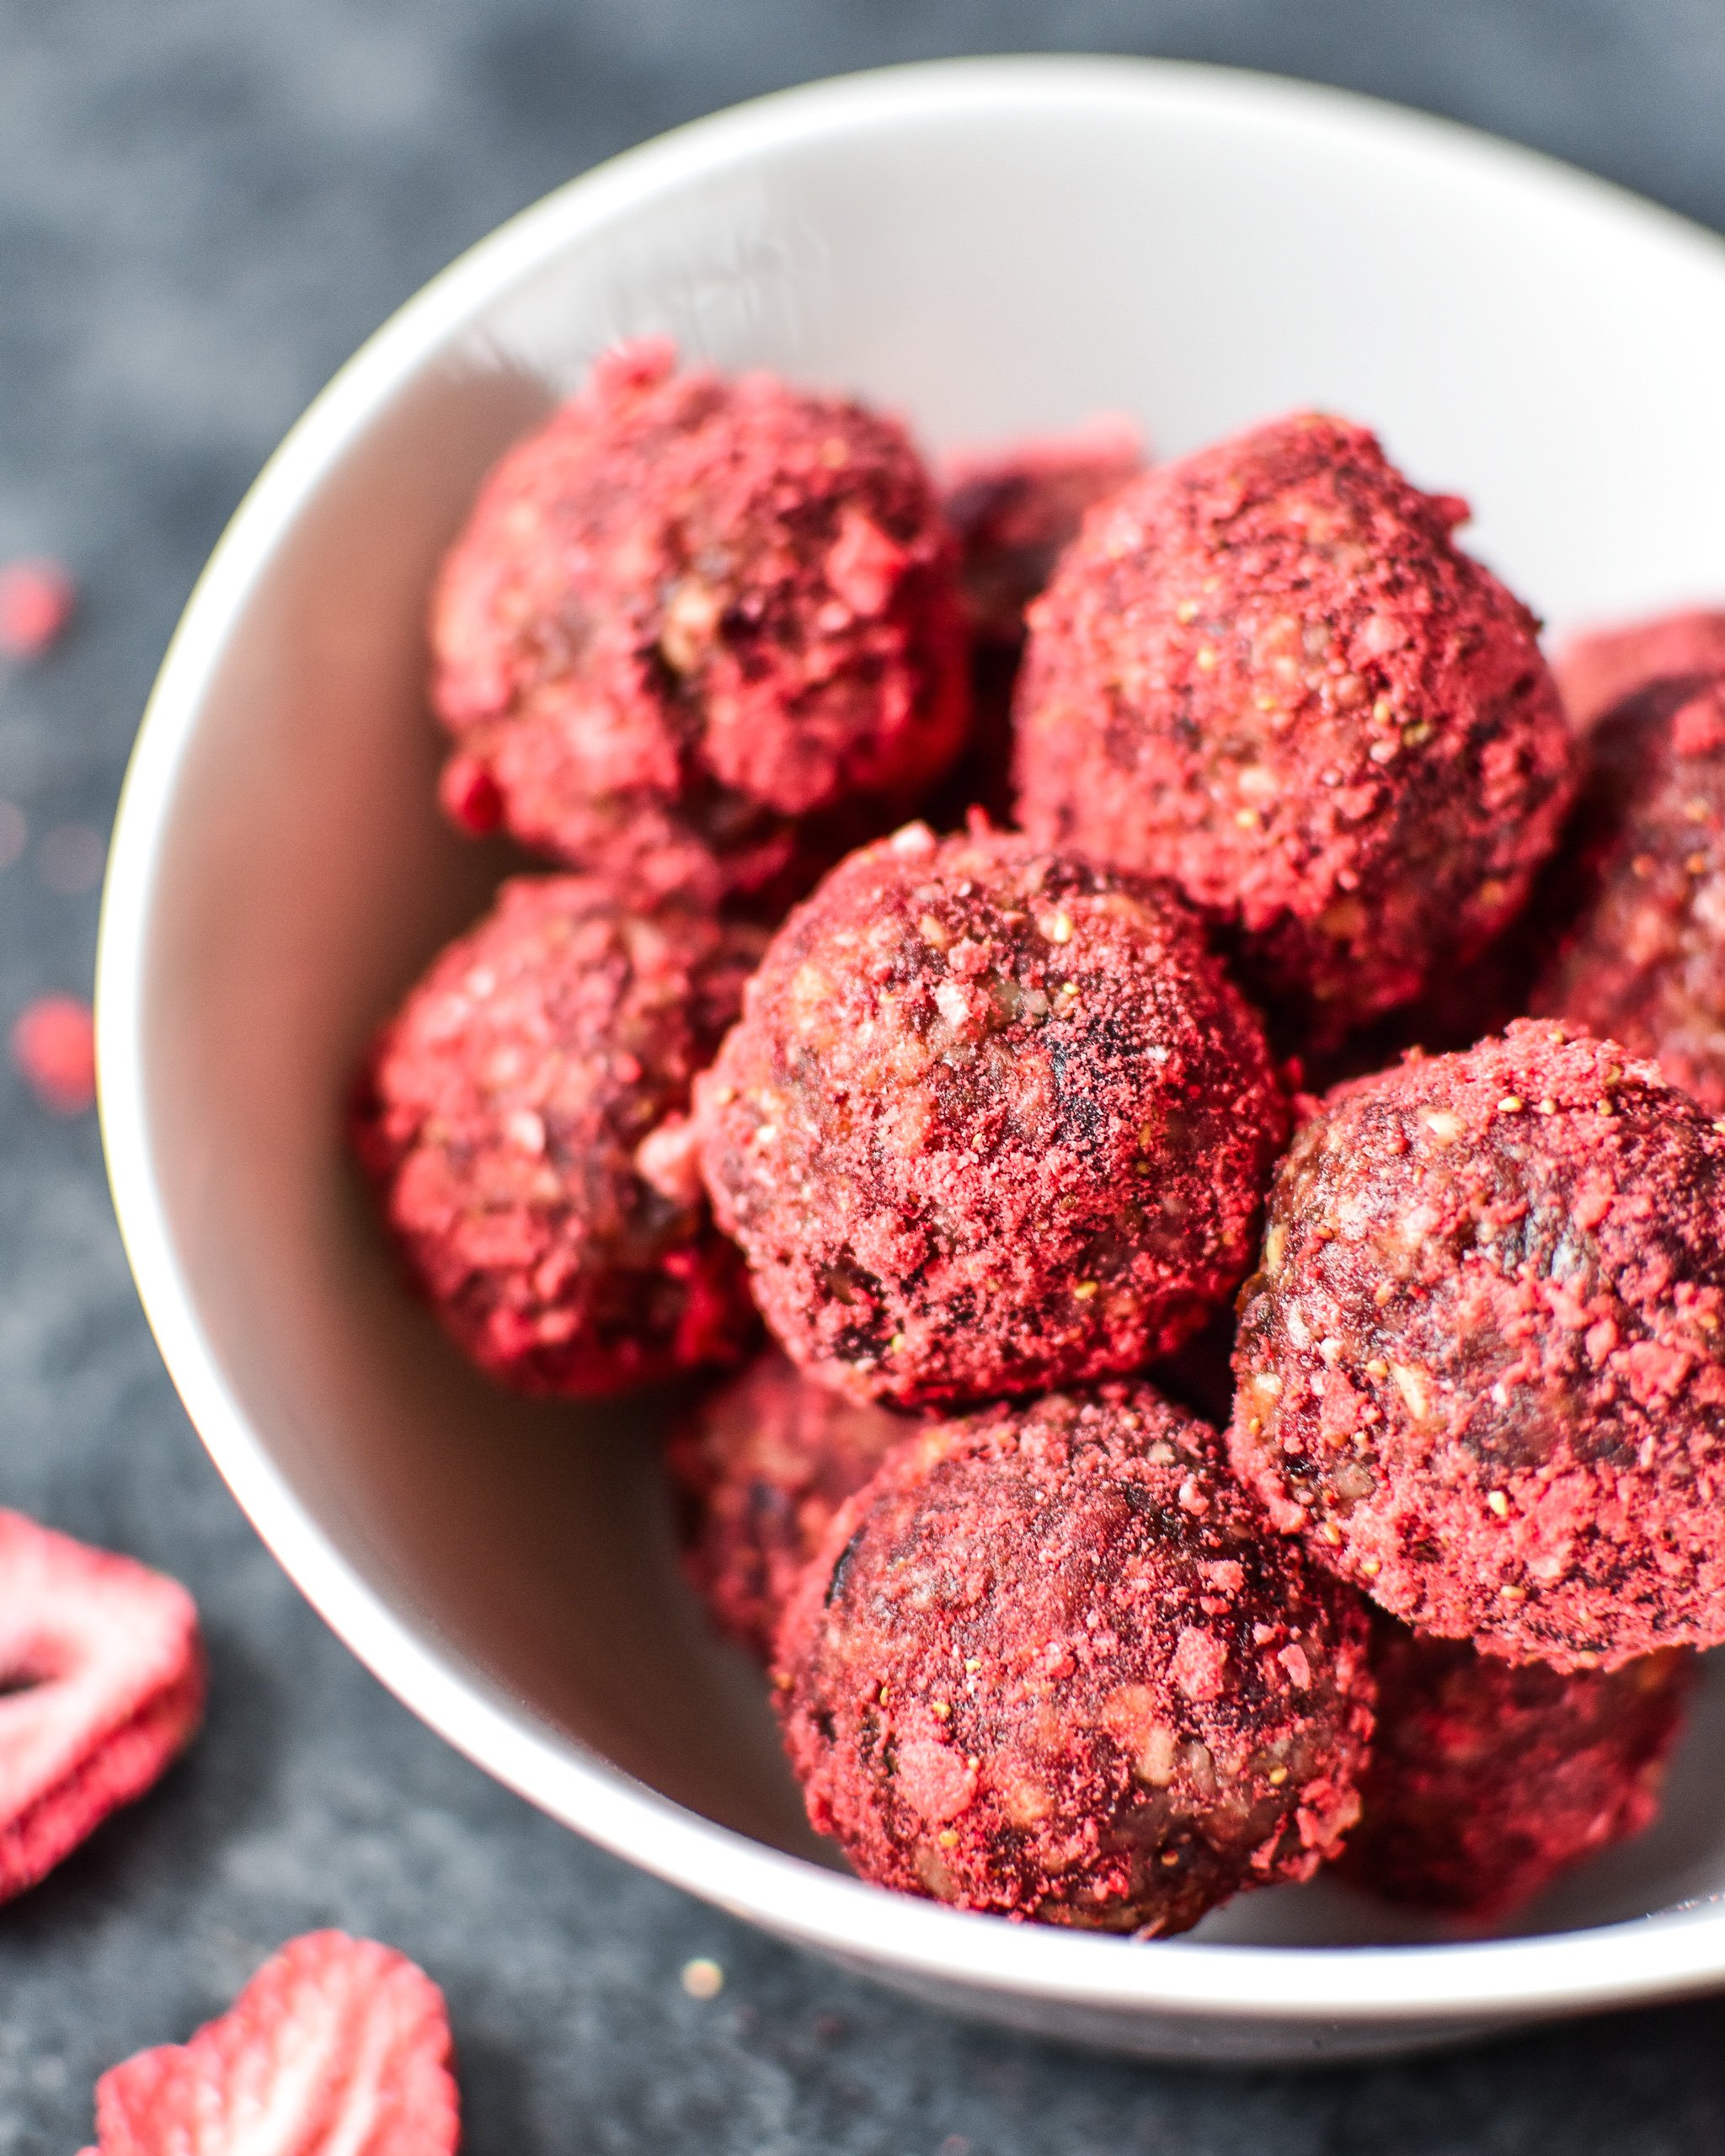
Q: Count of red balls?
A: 11